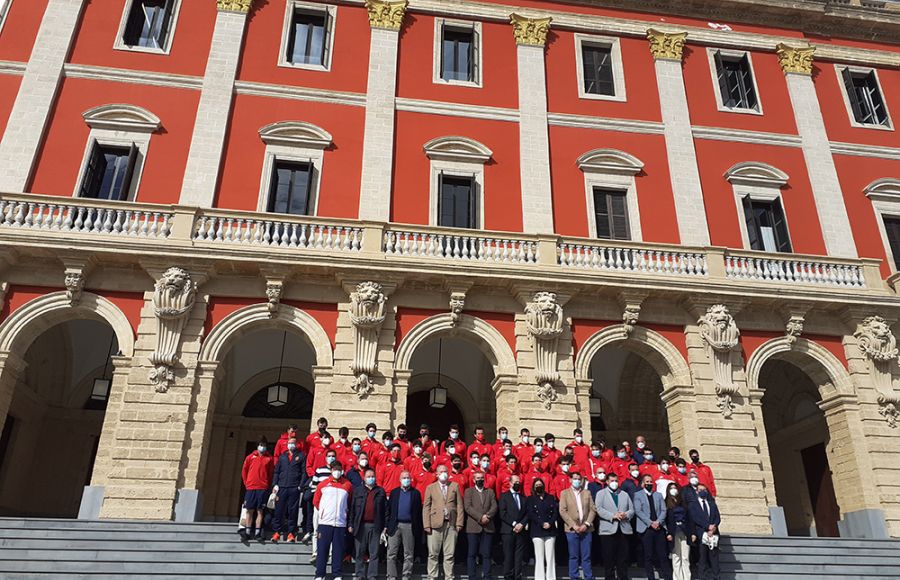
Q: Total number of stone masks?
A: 5